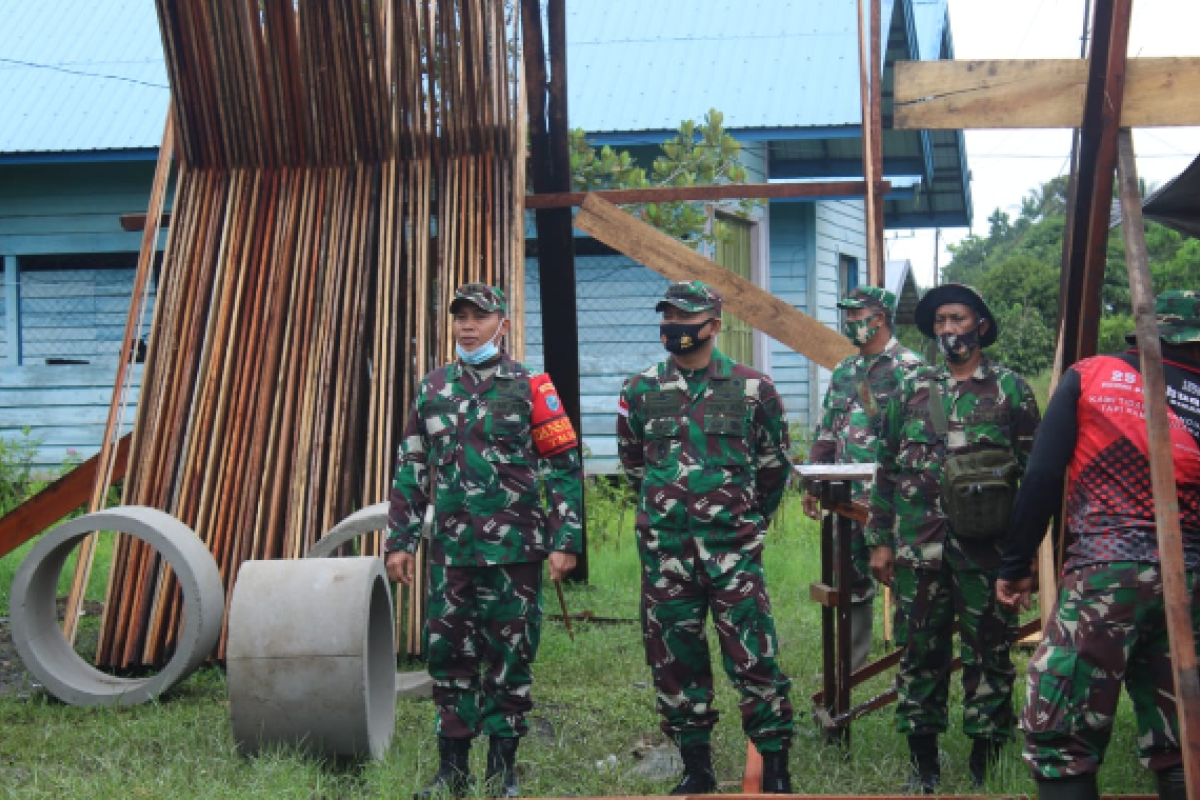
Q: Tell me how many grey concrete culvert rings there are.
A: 3